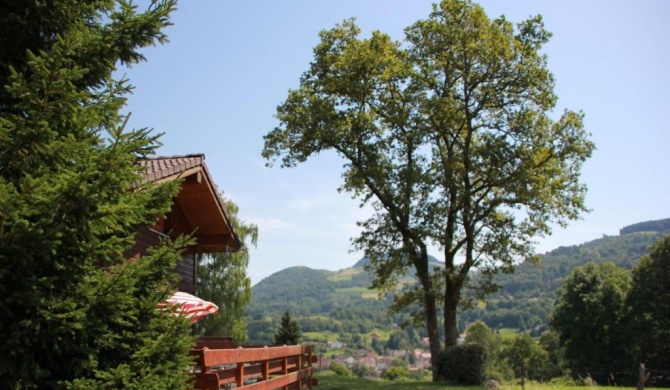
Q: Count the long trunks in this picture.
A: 2